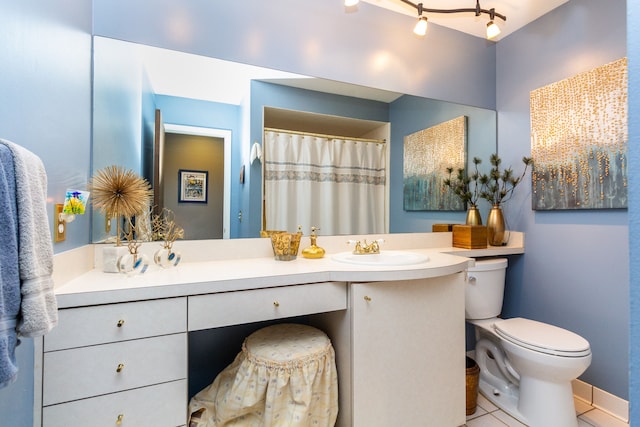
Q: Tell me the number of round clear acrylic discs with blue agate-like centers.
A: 2